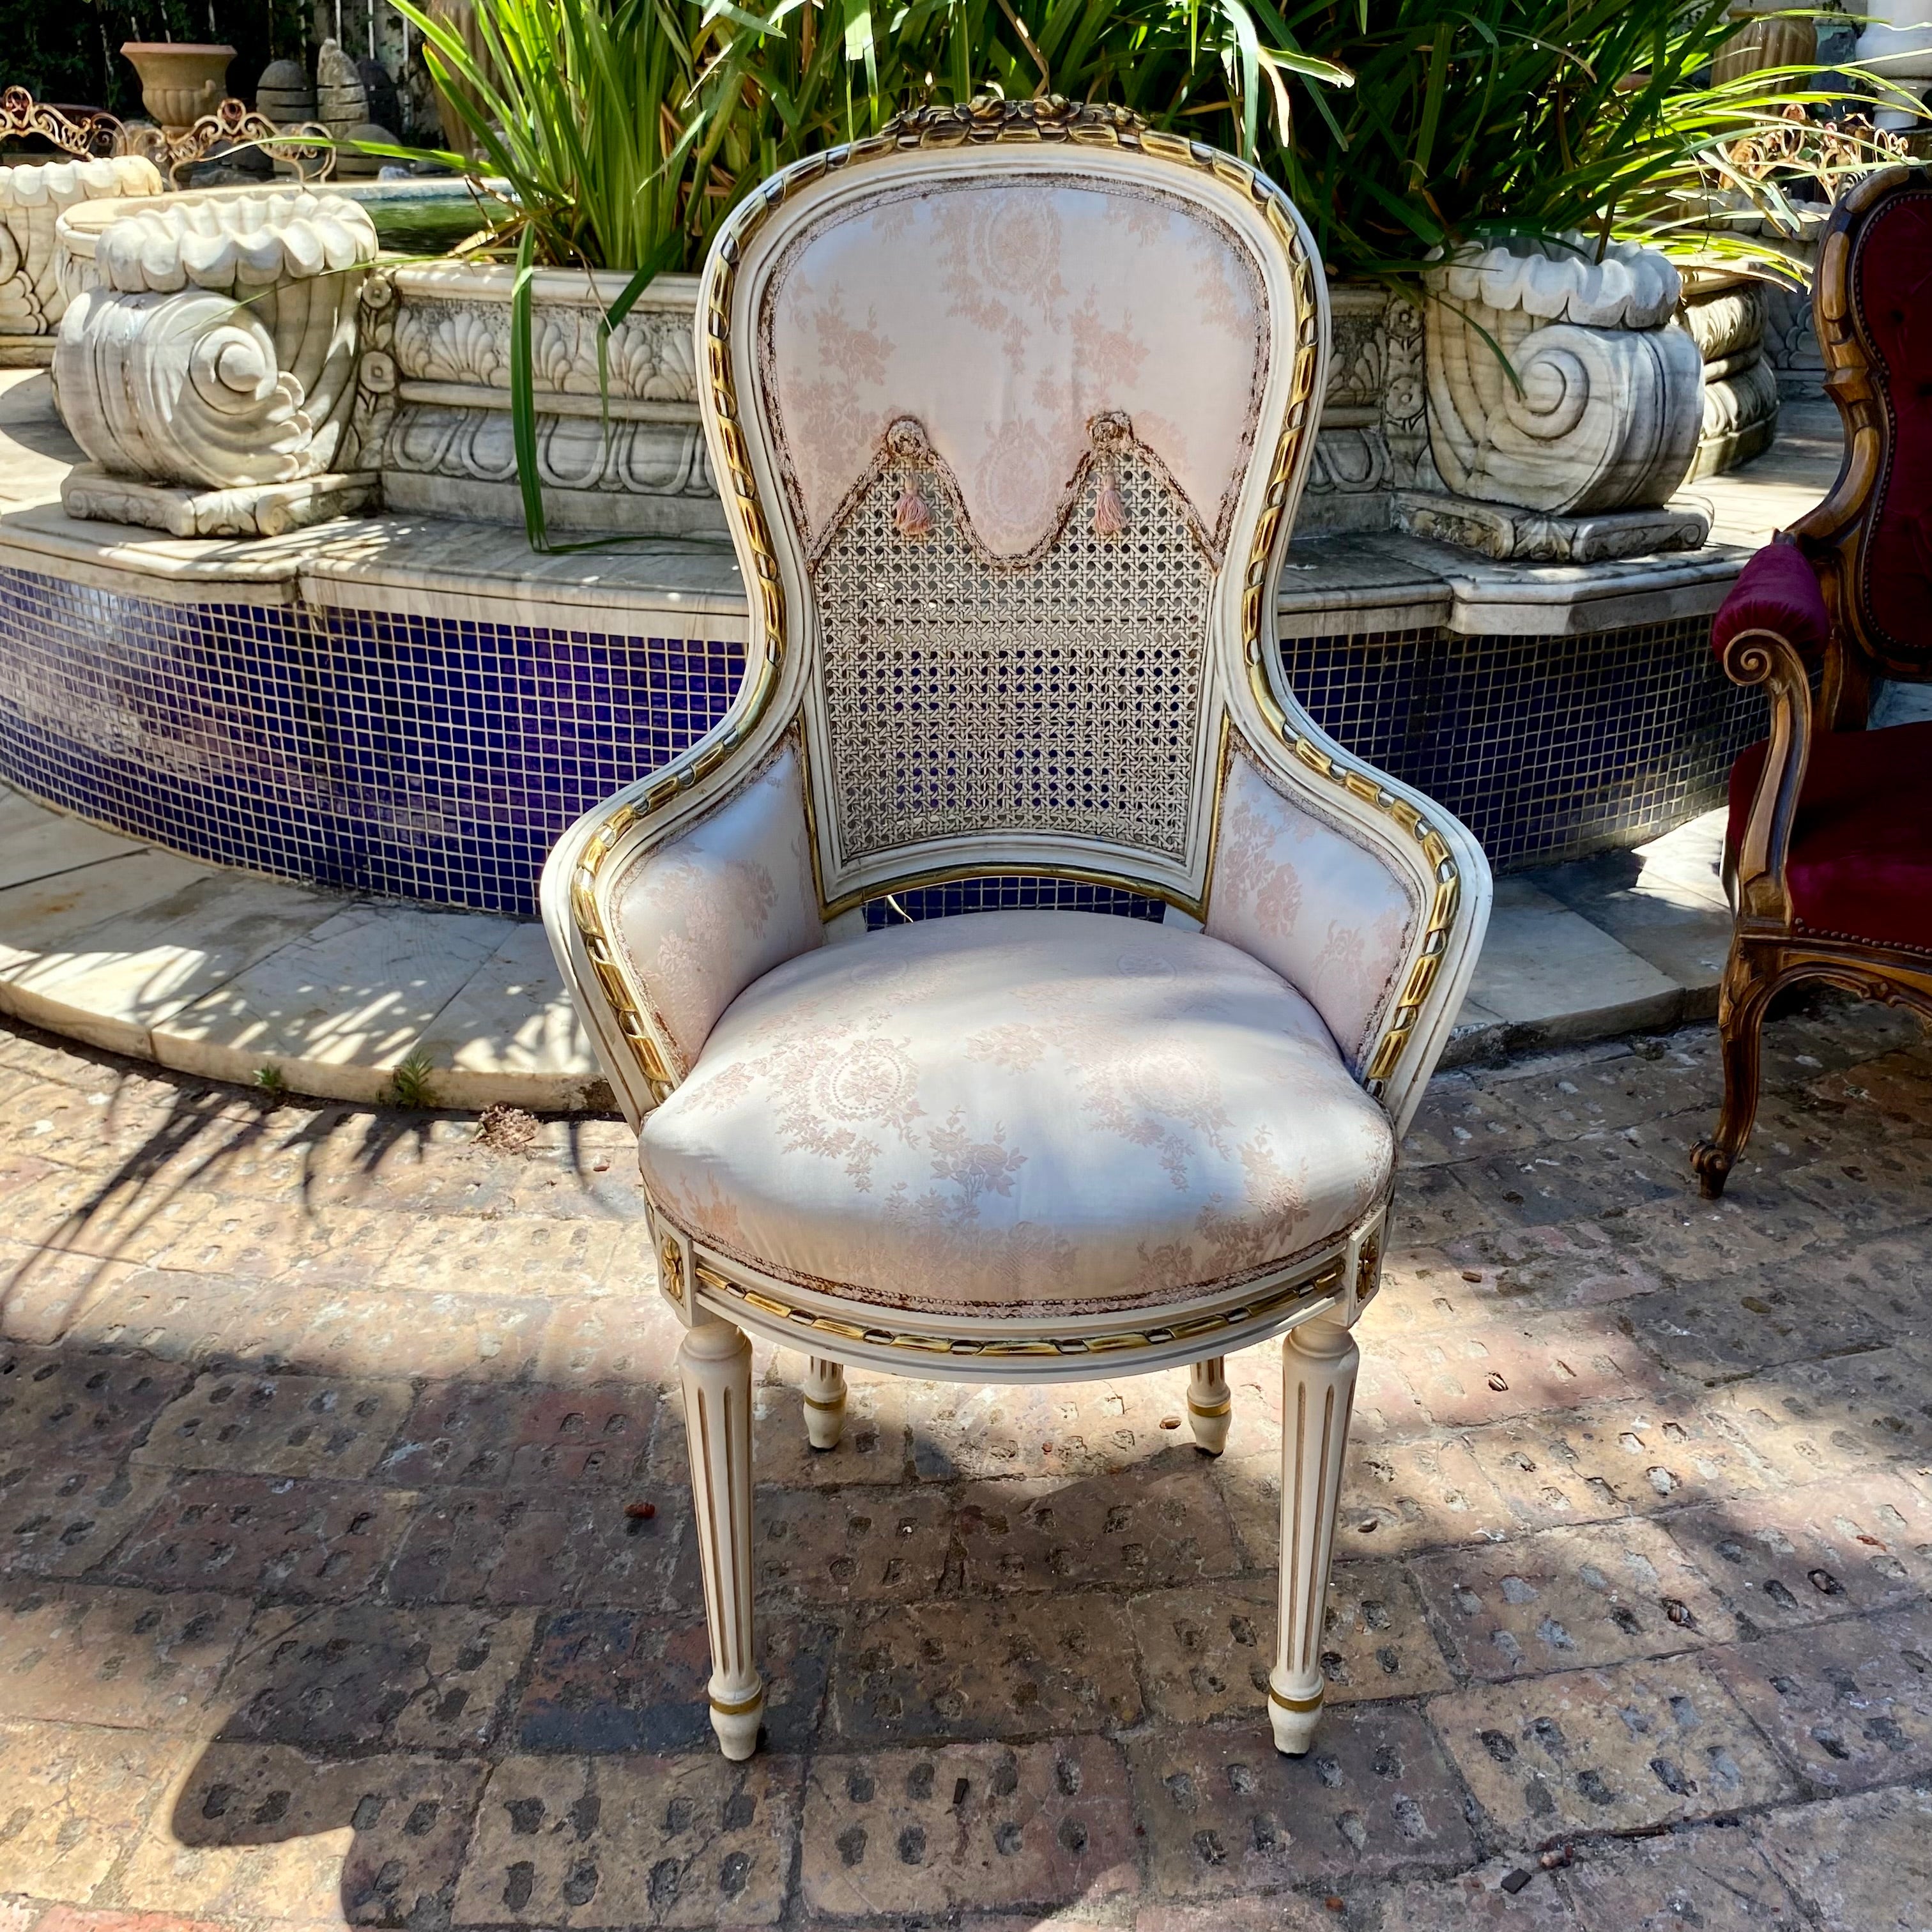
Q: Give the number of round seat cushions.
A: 1